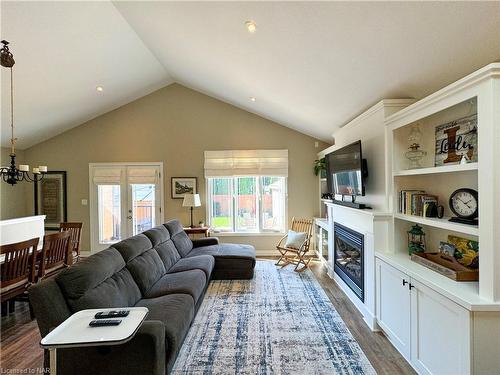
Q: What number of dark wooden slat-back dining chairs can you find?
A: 3